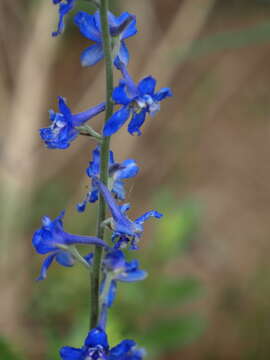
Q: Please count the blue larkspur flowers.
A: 9